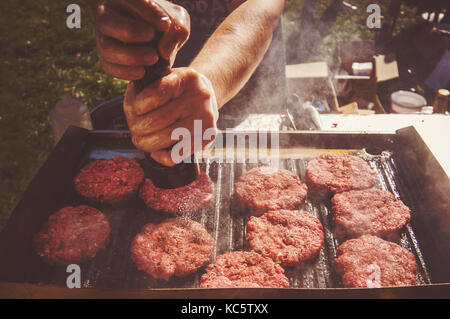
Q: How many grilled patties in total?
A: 10